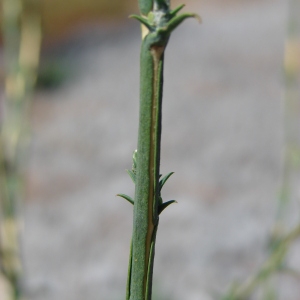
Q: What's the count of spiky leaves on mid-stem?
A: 4